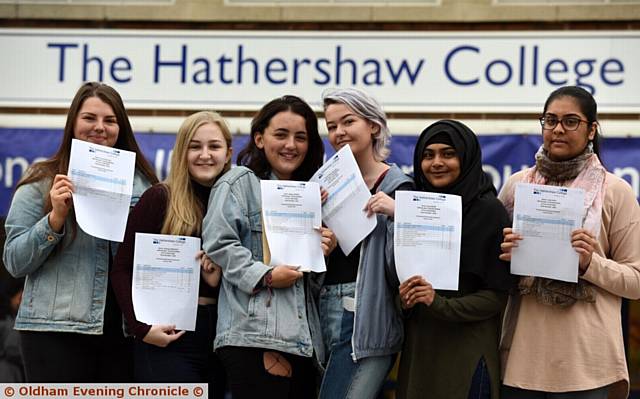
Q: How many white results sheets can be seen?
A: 6